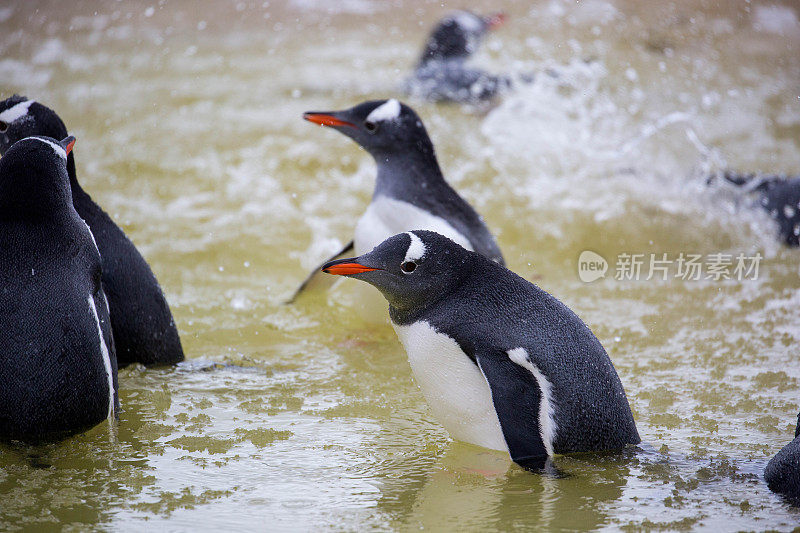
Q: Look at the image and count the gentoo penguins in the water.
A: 7